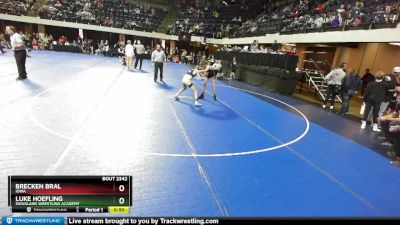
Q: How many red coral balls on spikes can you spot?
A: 0